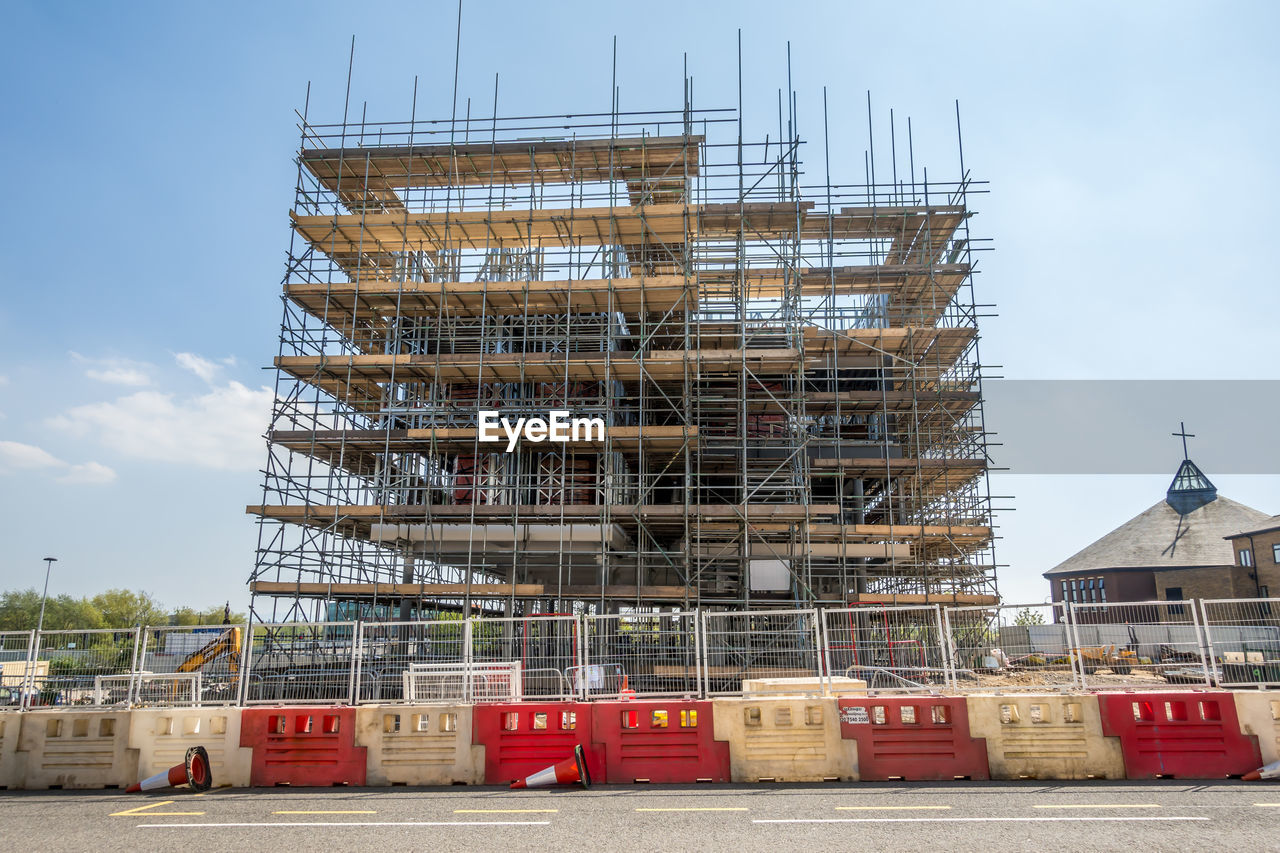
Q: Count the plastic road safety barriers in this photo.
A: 12